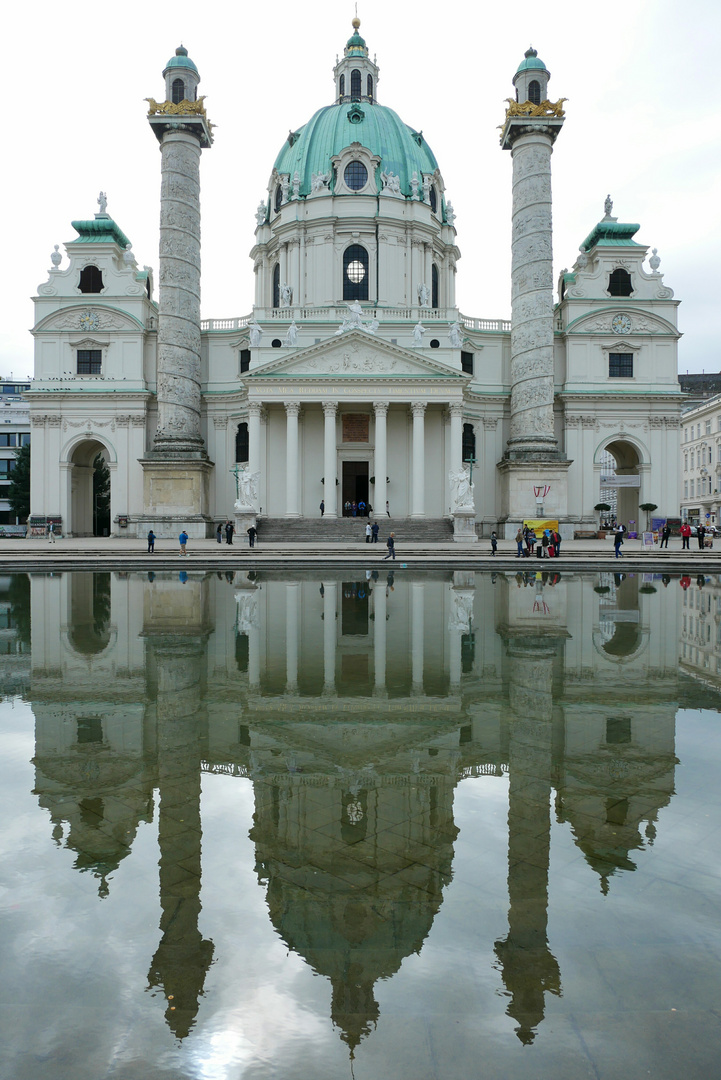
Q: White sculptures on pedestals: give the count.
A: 2